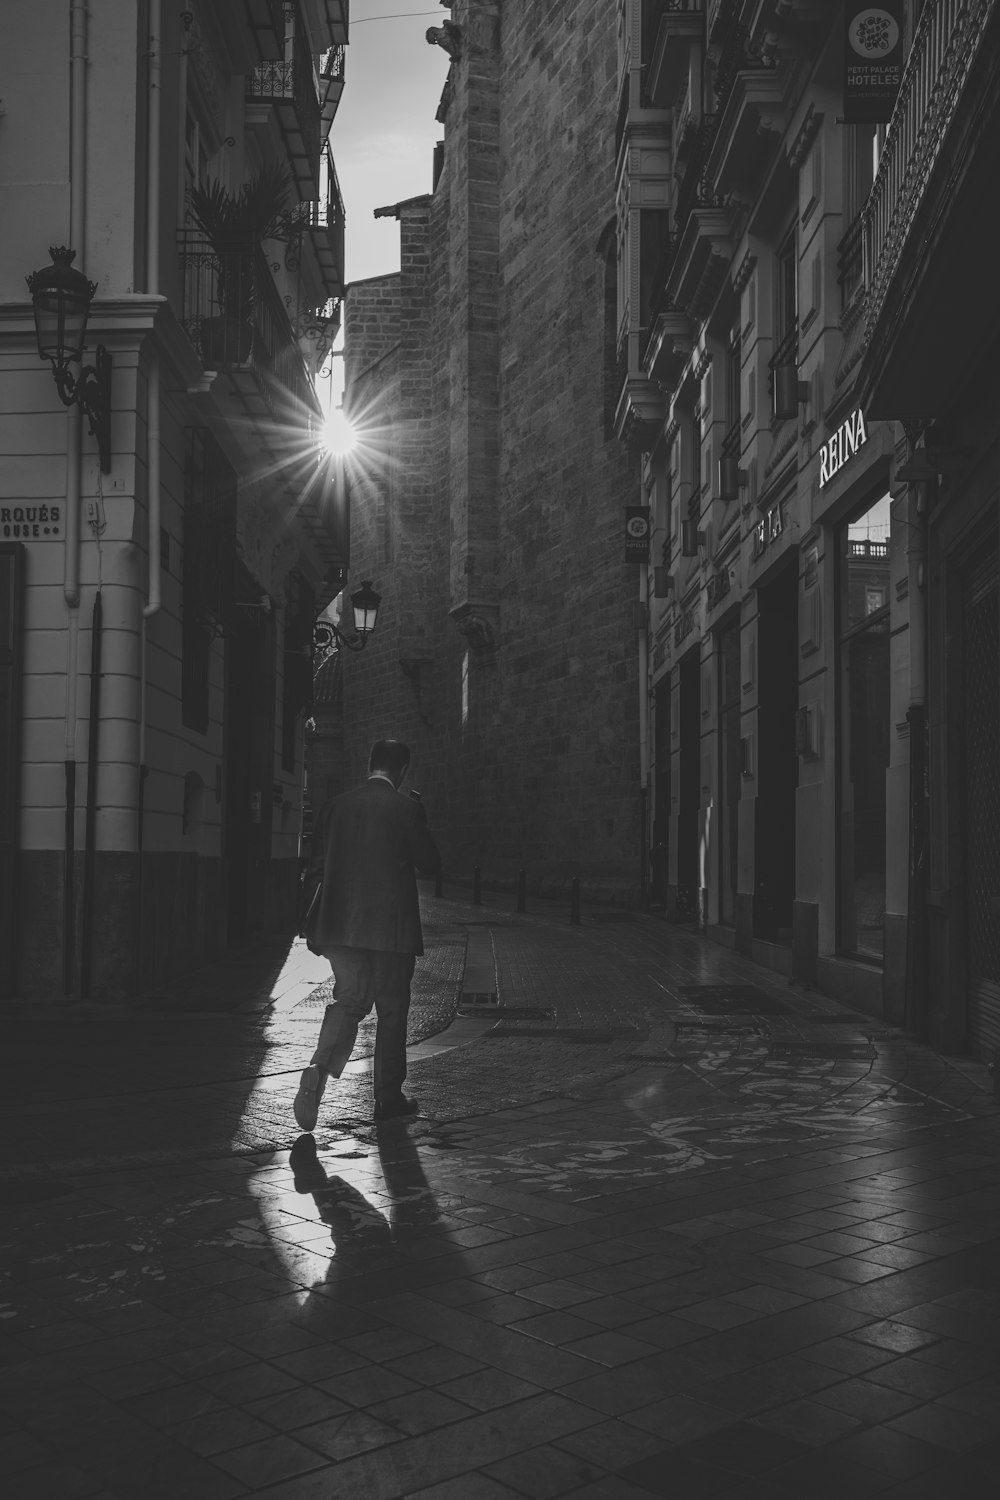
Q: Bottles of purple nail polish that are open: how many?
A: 0